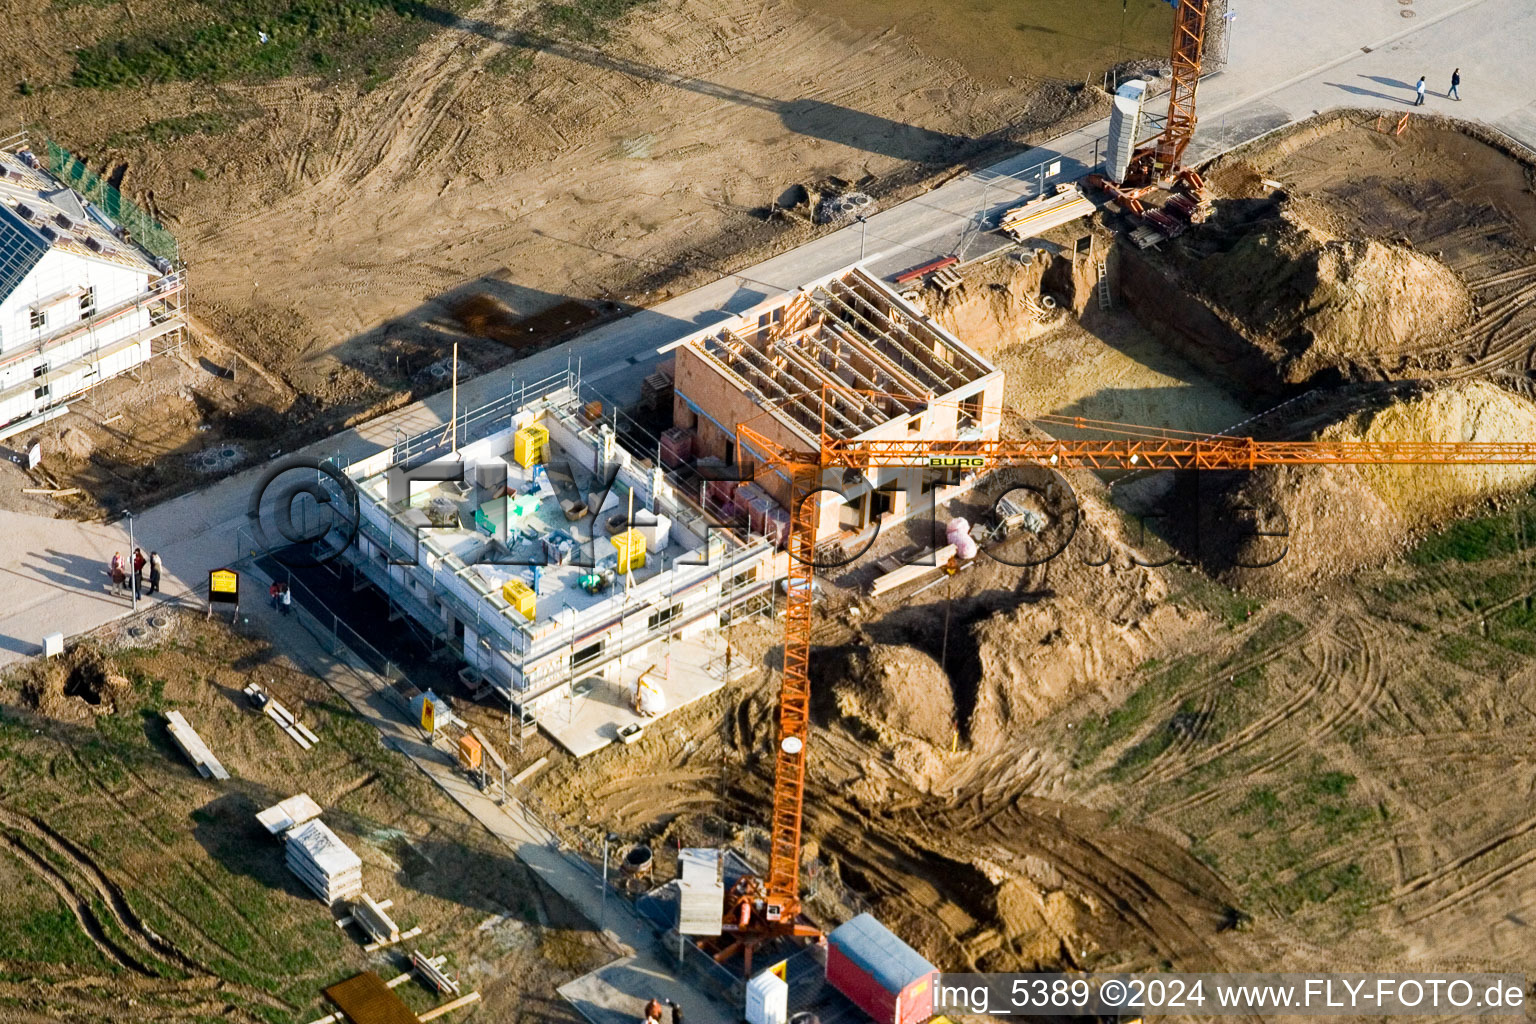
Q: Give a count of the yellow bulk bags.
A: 3